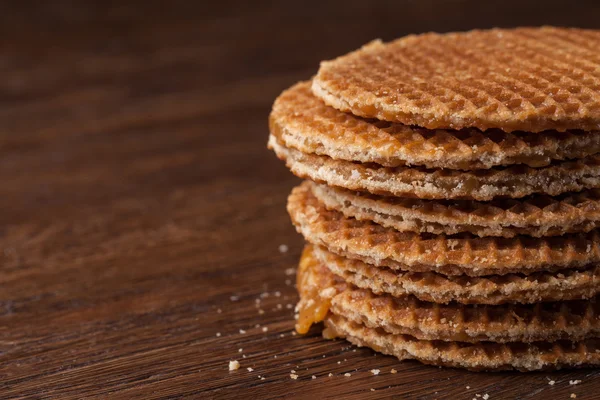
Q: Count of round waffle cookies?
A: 8